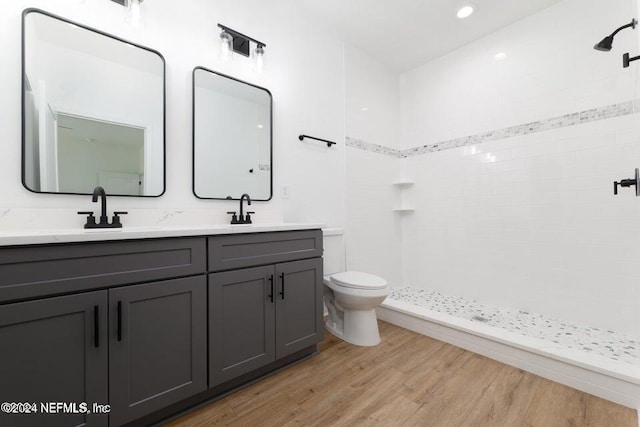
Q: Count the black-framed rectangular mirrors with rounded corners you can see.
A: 2